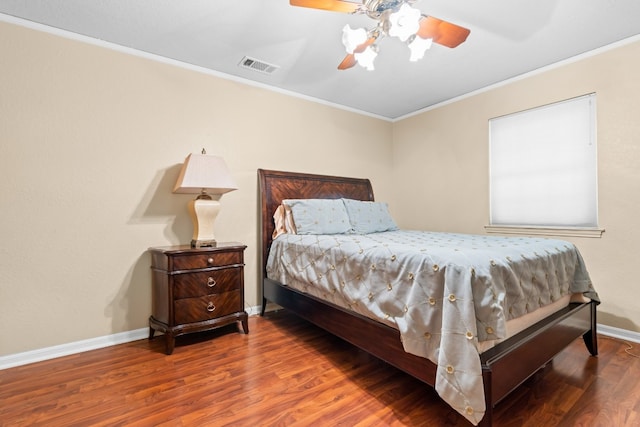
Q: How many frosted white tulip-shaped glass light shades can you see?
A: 4